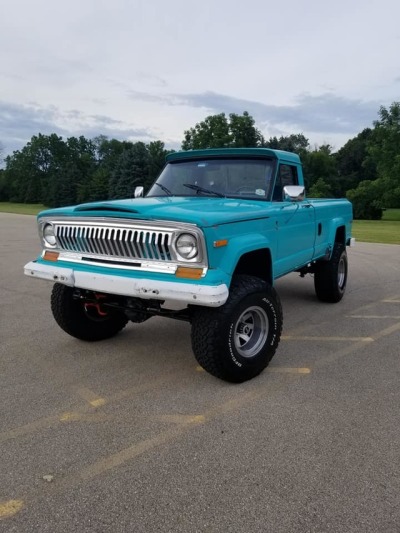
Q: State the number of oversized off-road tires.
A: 3